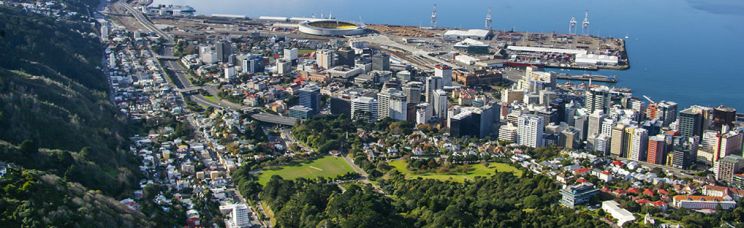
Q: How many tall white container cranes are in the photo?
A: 4